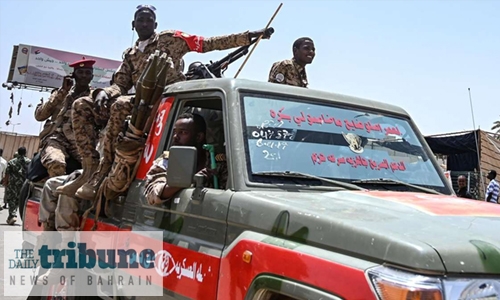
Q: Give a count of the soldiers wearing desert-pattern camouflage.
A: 4